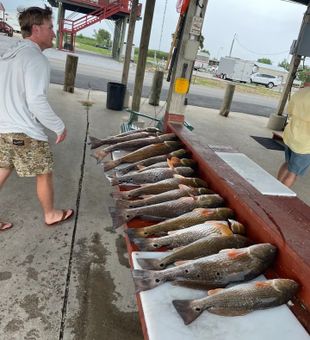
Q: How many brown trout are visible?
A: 0